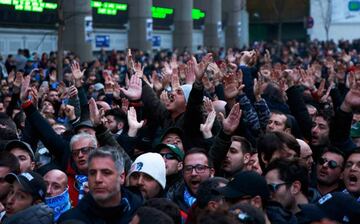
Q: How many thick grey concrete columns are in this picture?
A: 5